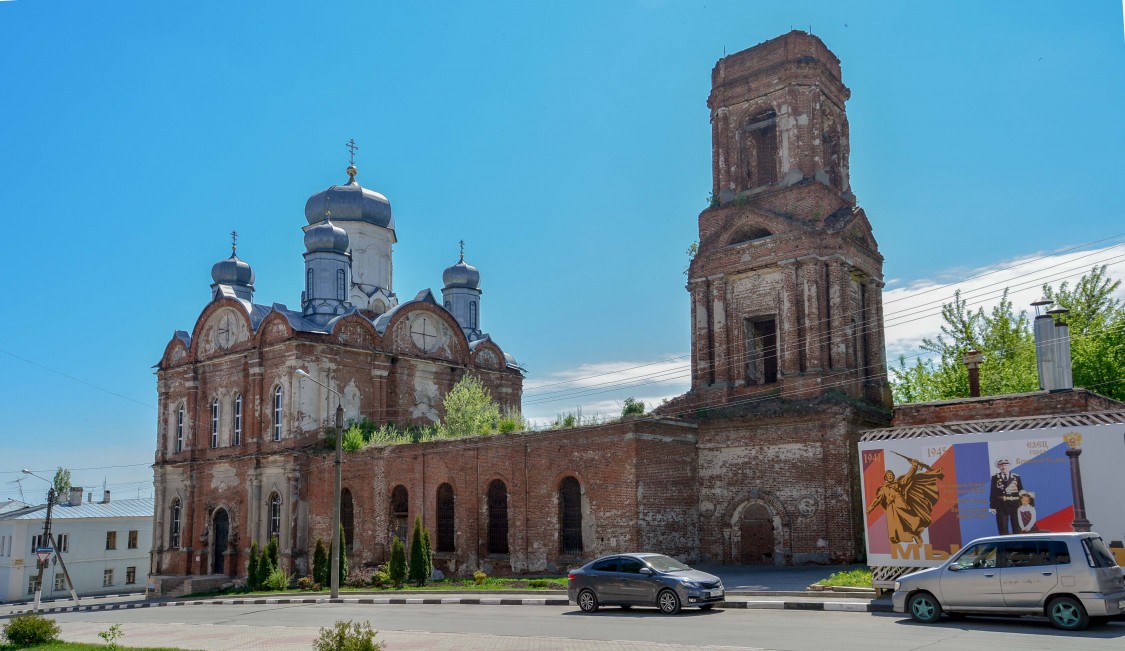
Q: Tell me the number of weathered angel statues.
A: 0